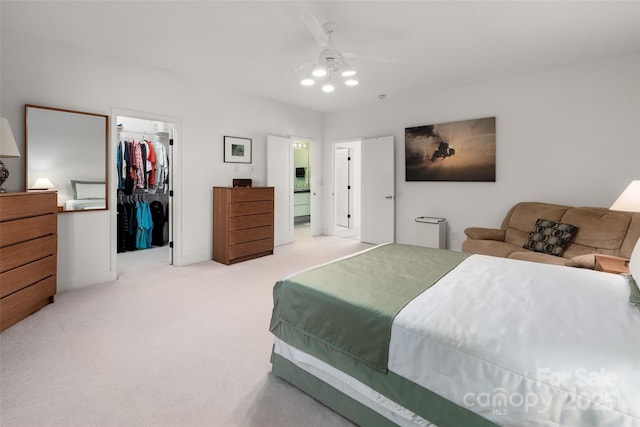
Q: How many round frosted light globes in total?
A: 5